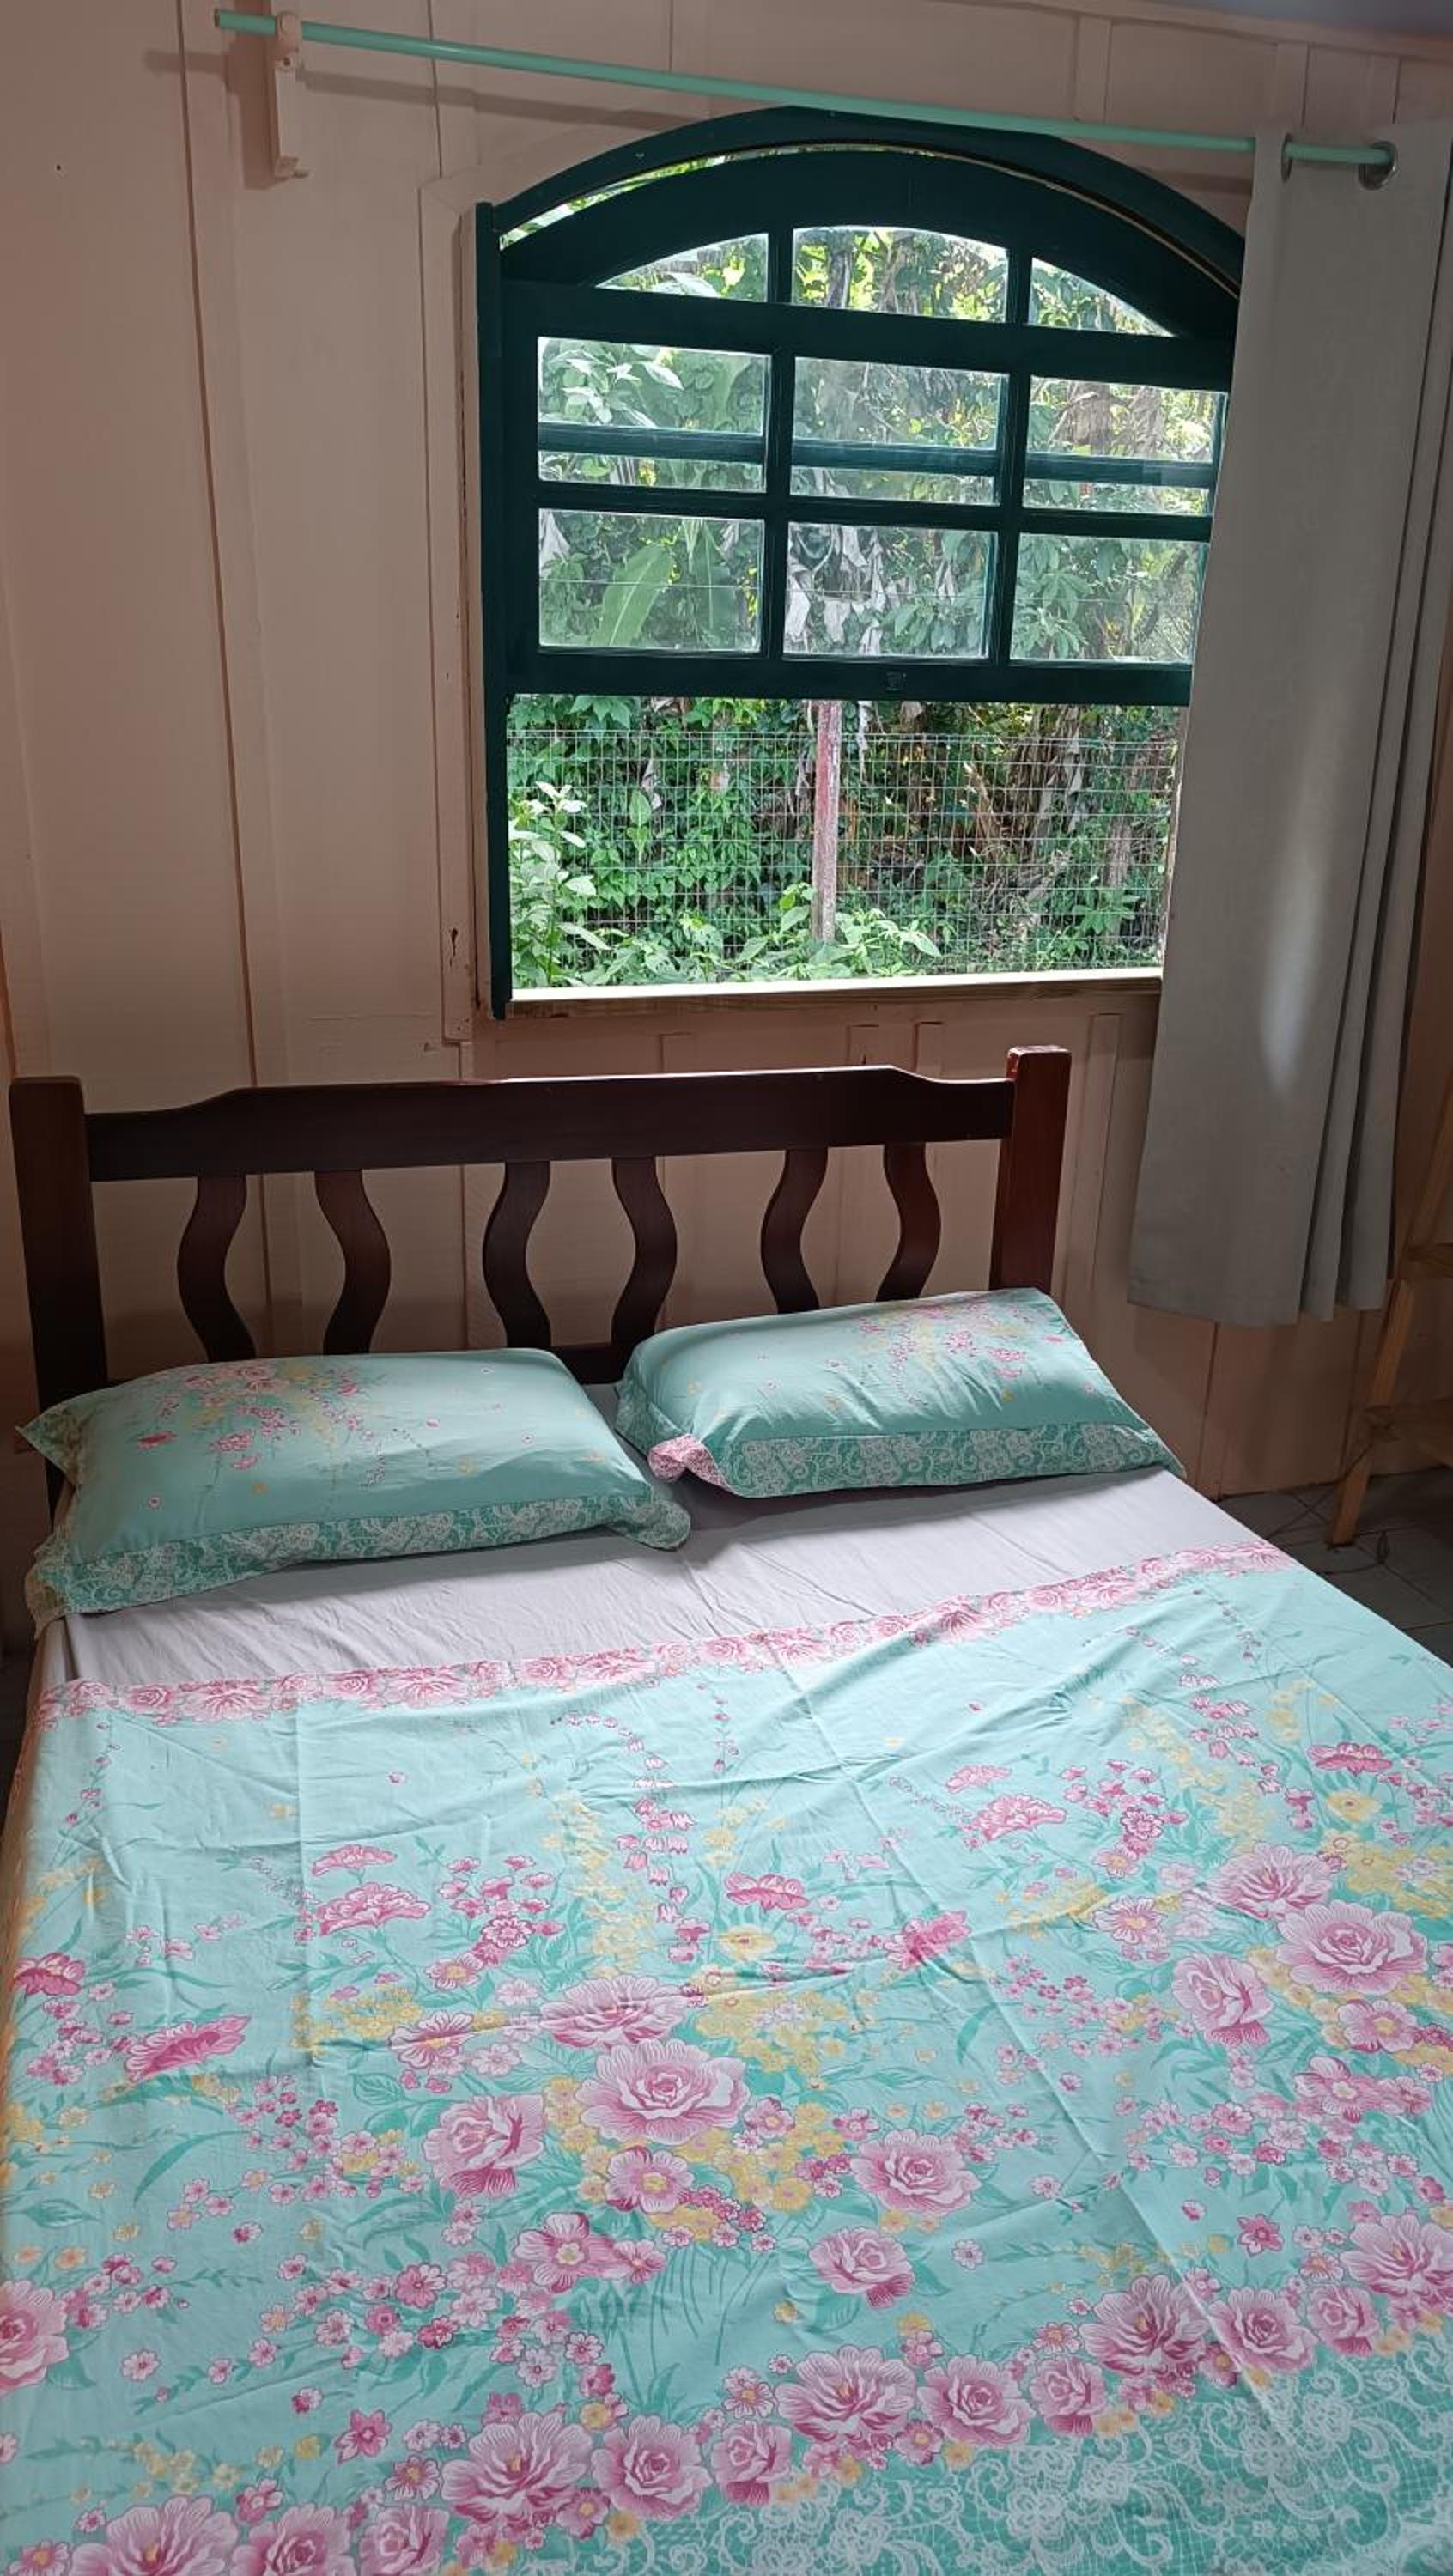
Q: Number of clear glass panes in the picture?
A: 9